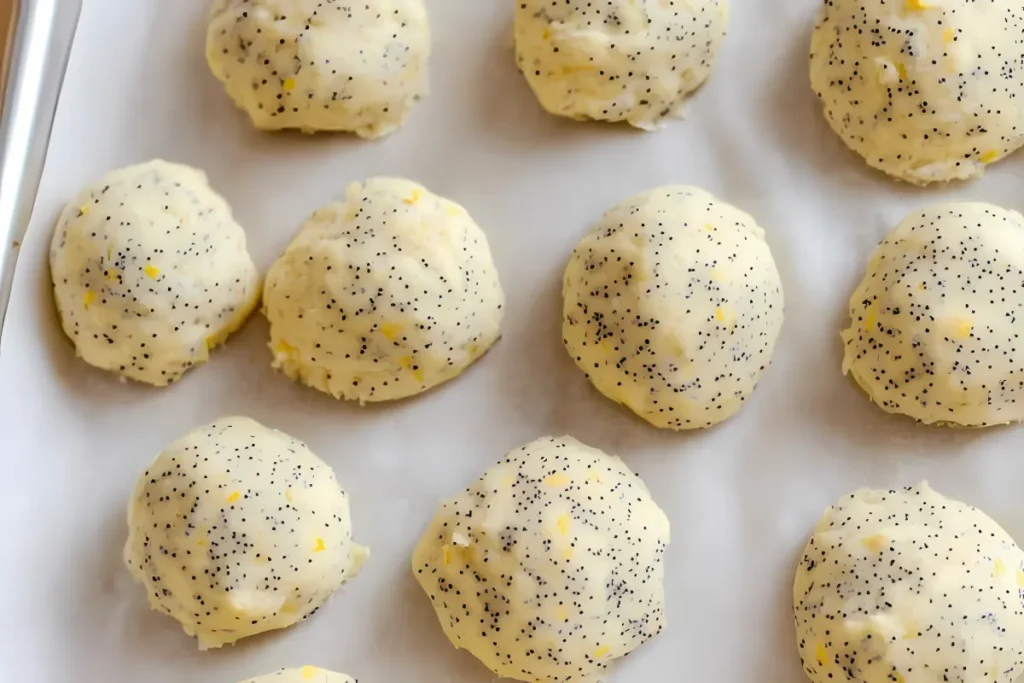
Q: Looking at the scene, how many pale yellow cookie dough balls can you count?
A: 11